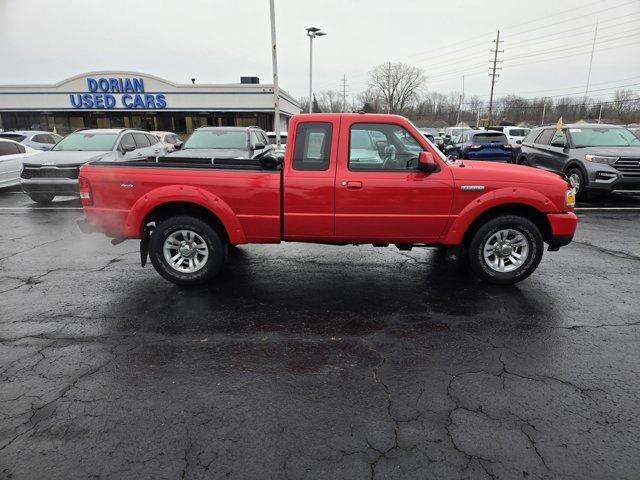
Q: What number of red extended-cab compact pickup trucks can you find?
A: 1